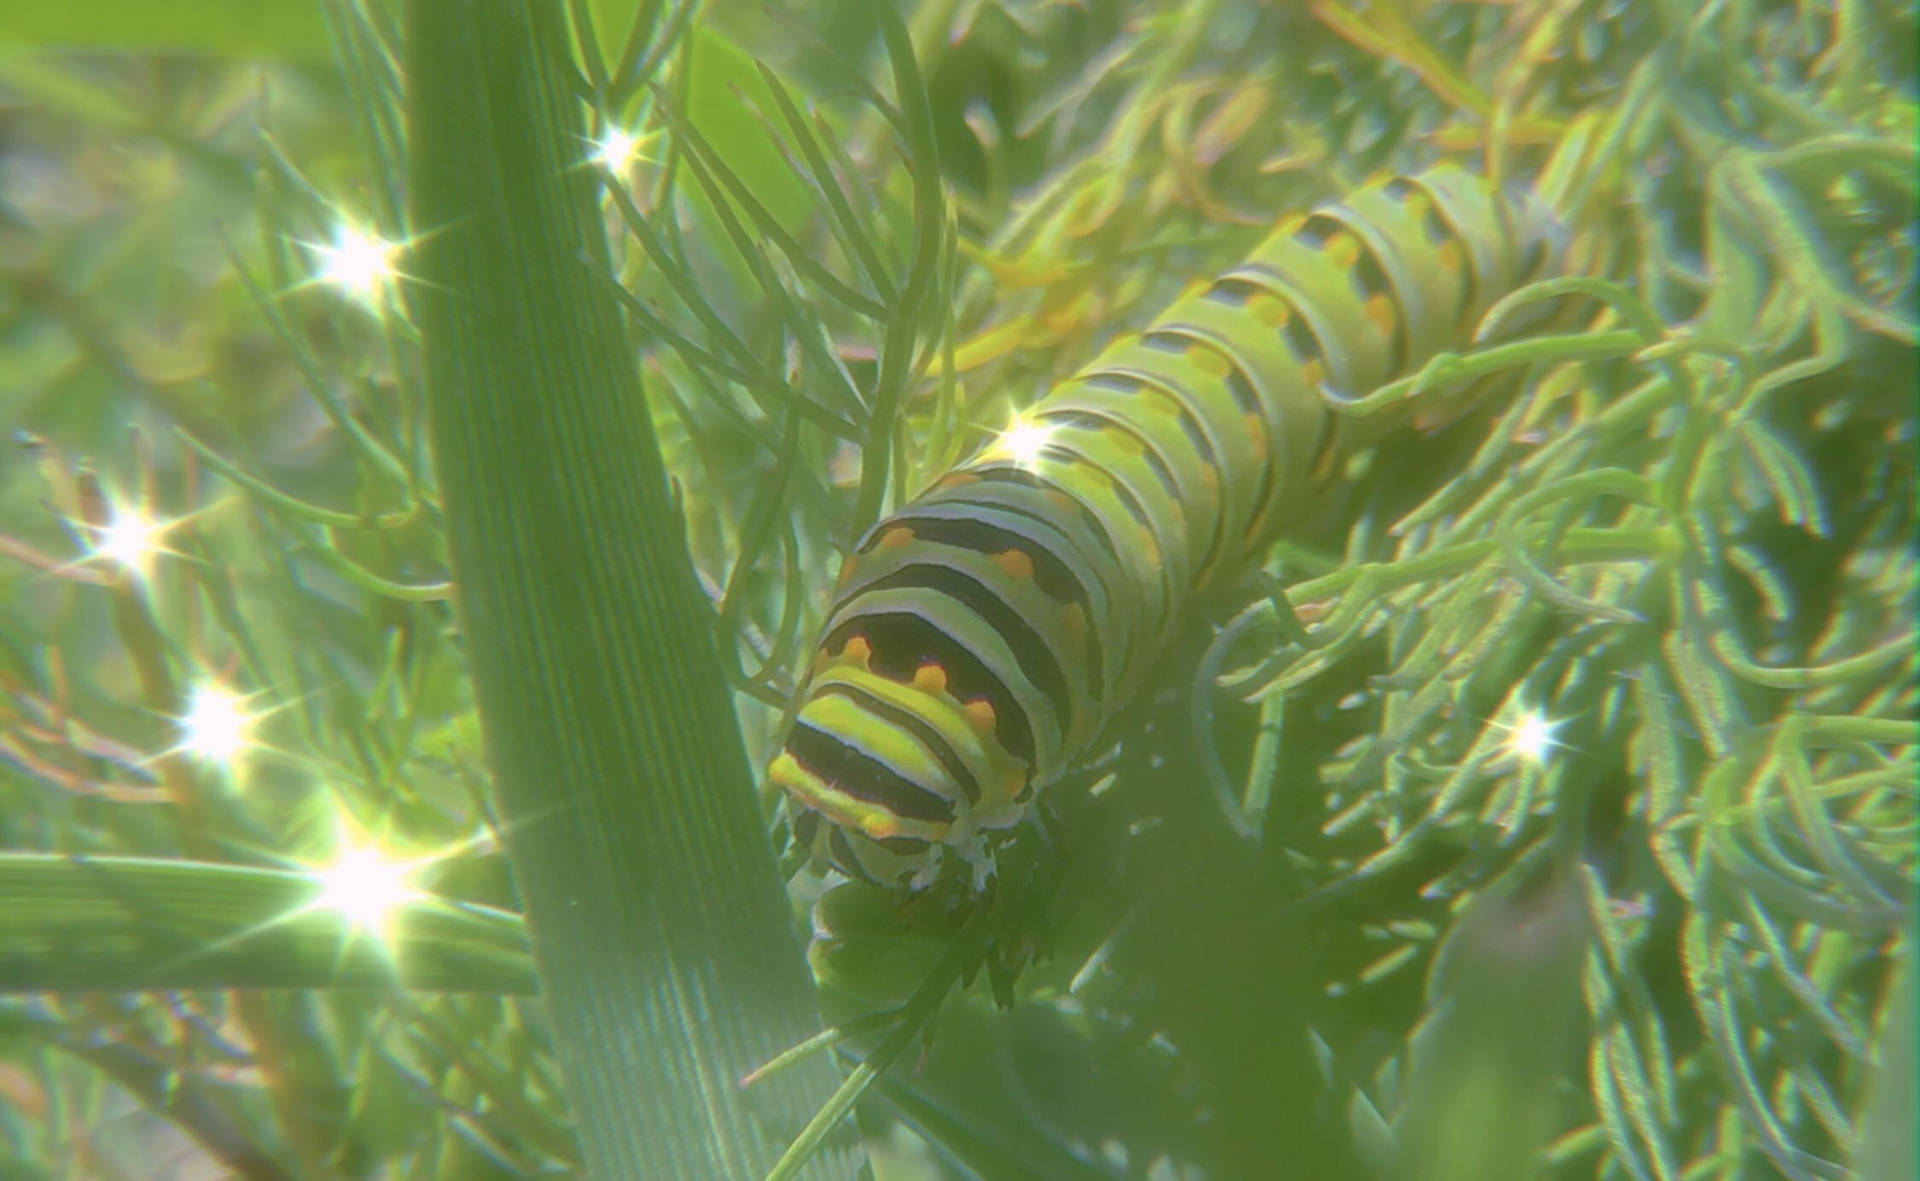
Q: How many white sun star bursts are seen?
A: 7